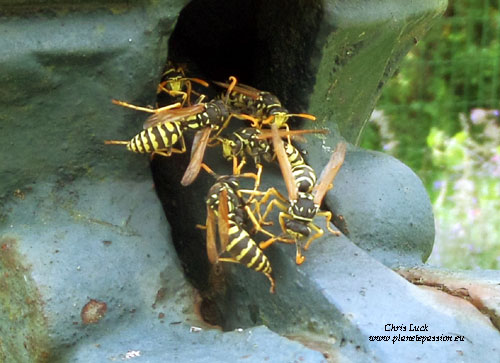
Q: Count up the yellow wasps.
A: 6